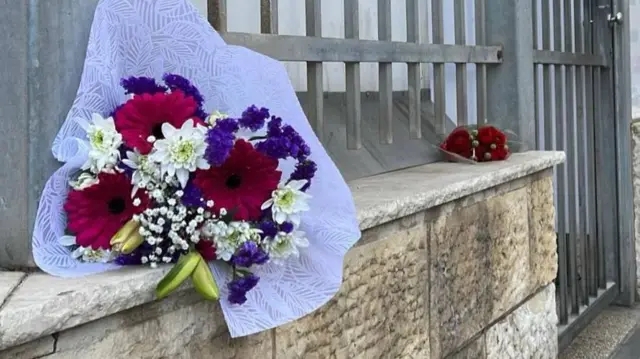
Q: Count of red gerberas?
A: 3